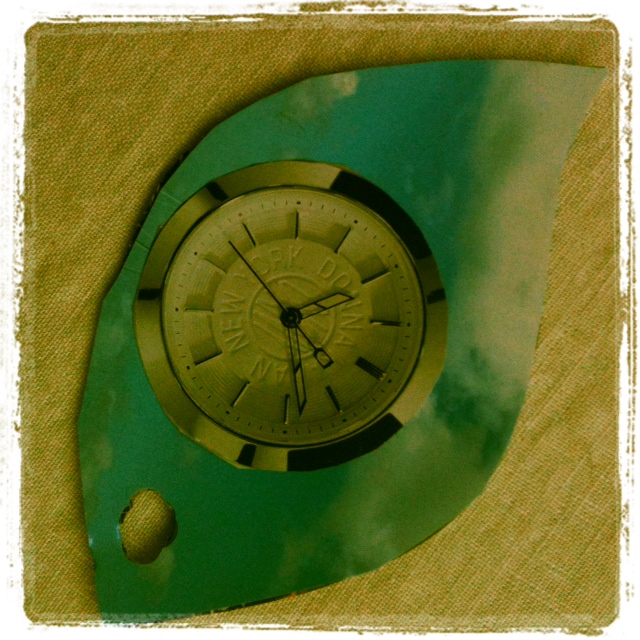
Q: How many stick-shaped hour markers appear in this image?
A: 12